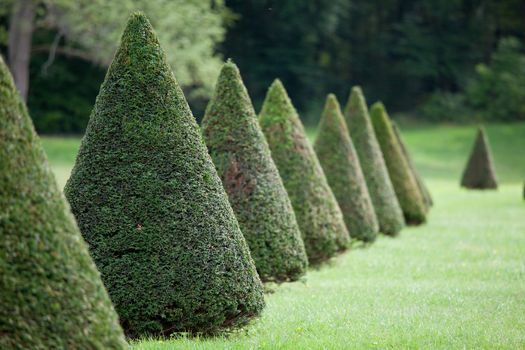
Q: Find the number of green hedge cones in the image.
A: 9